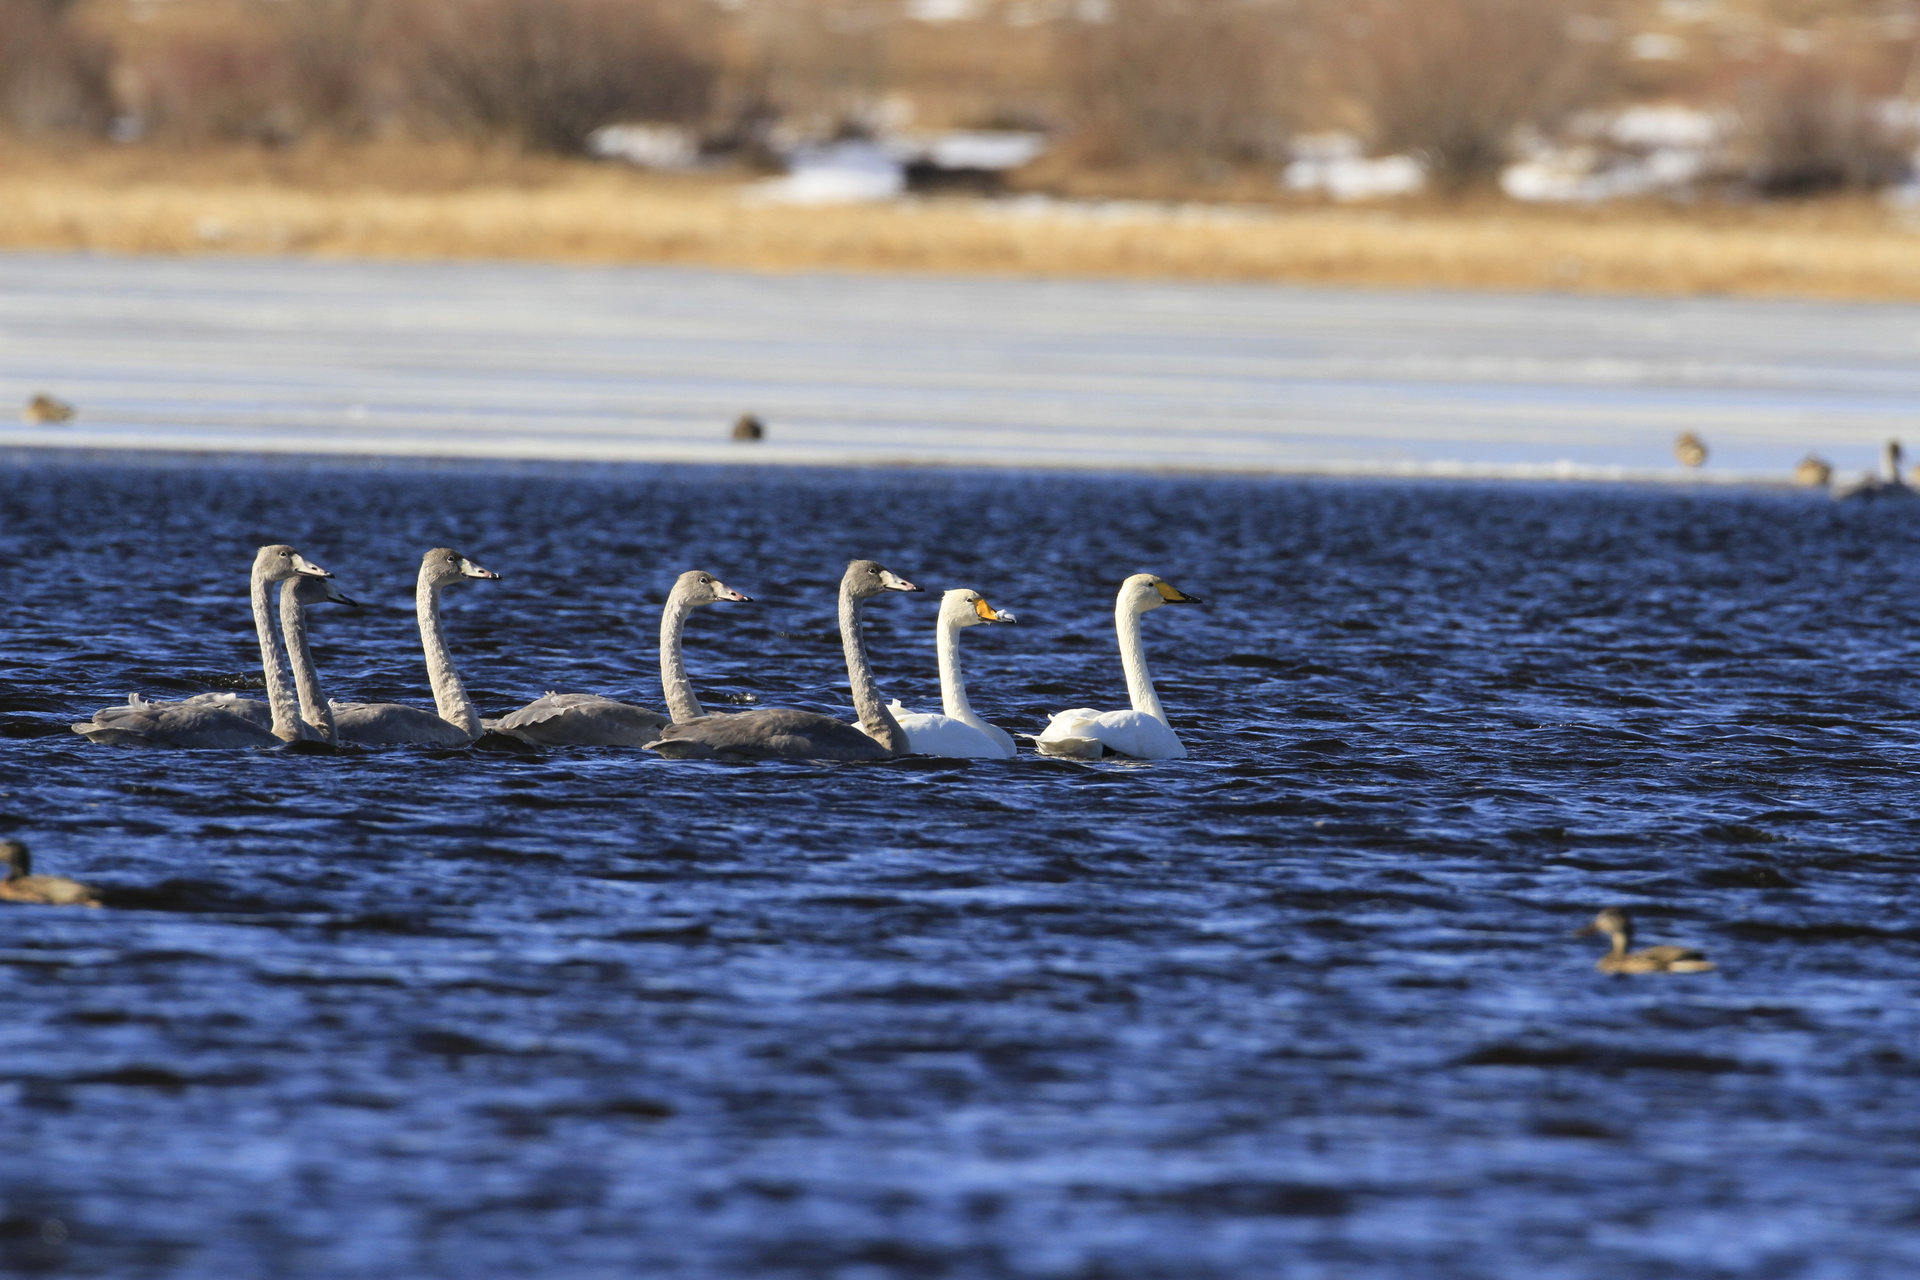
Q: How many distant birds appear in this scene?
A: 5